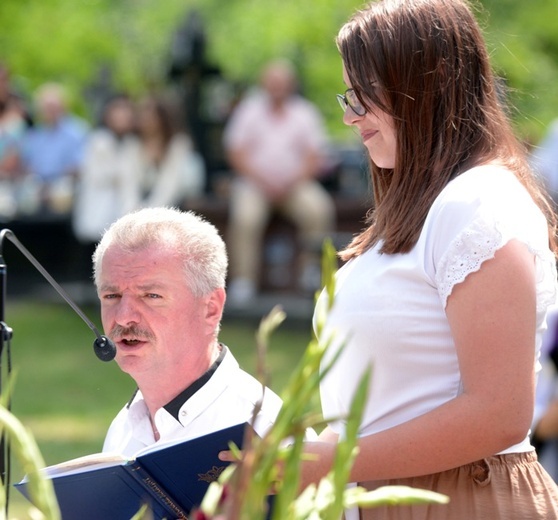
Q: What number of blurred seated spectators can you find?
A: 5